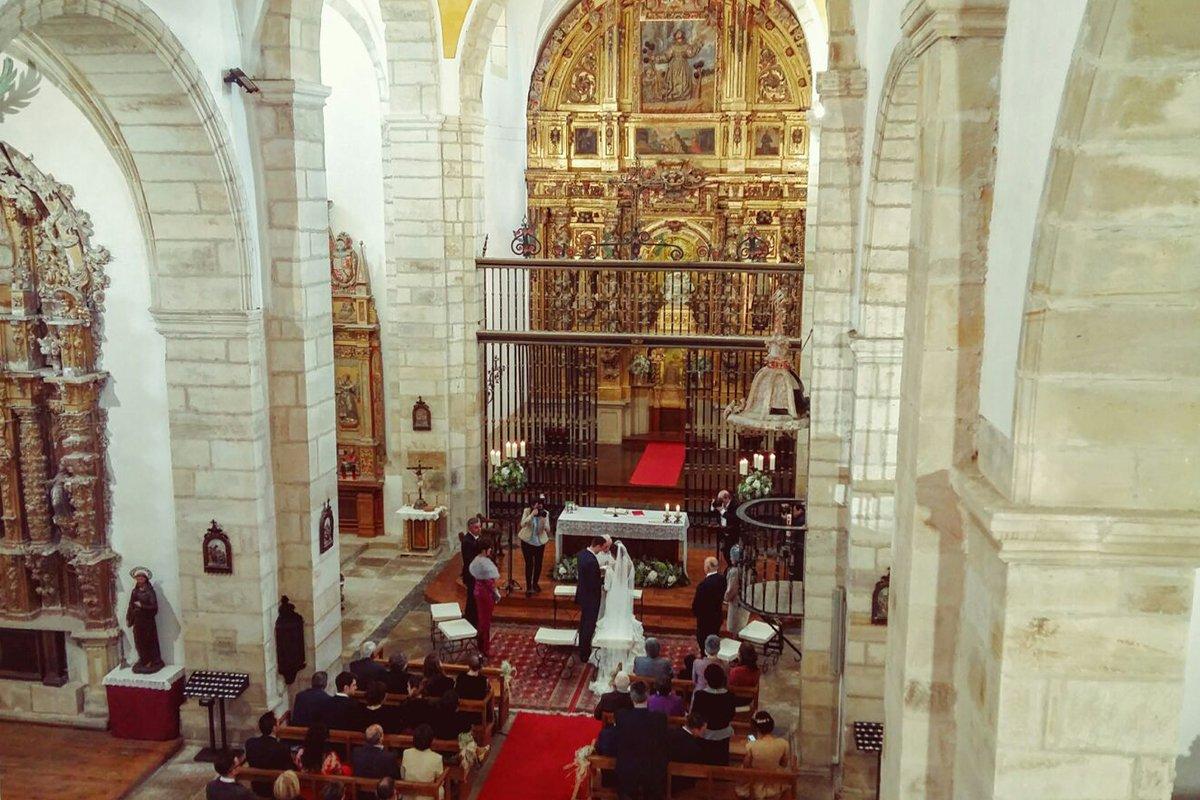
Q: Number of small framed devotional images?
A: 4